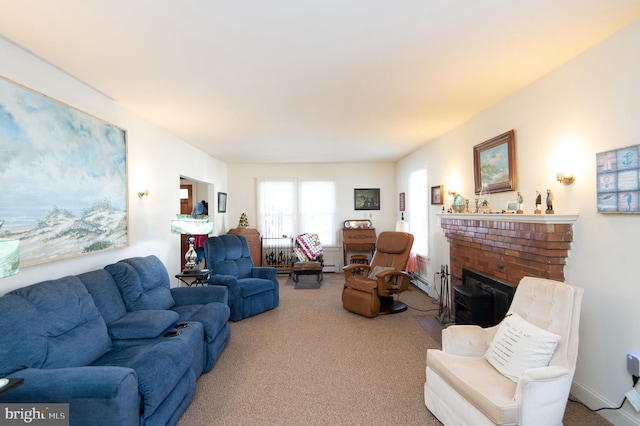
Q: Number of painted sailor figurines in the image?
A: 3